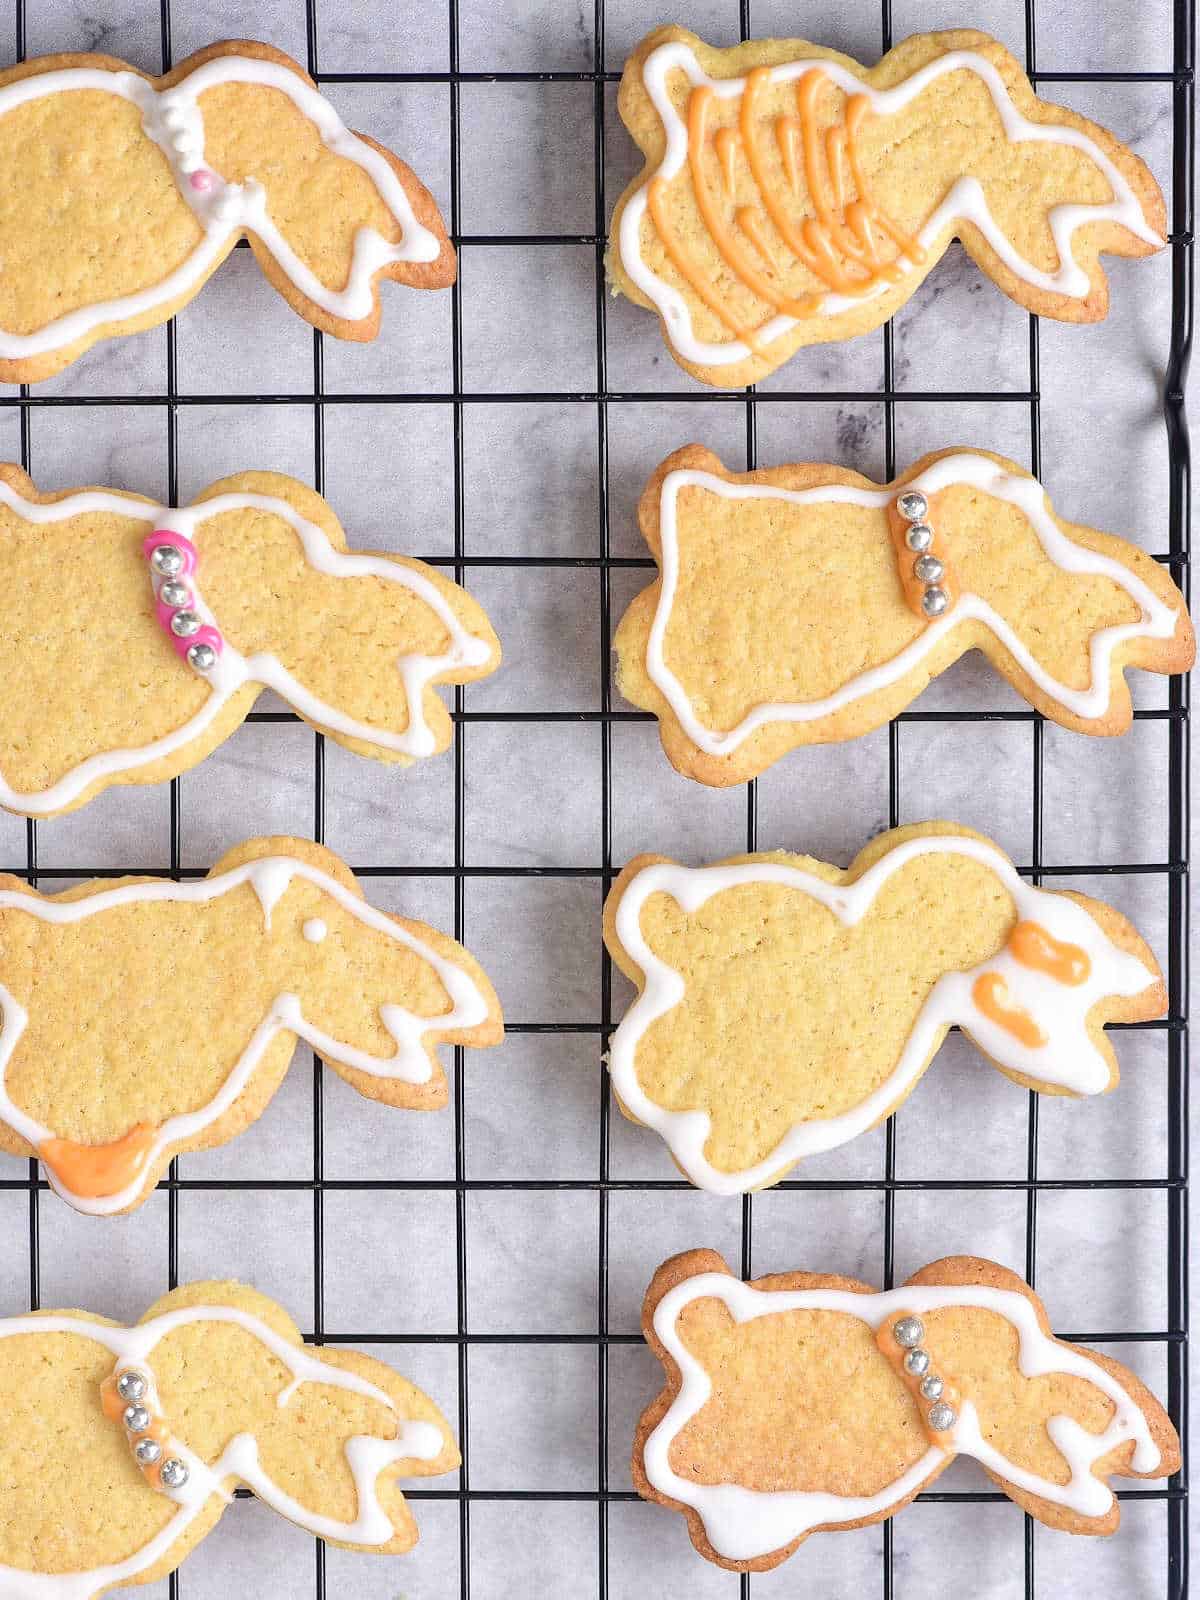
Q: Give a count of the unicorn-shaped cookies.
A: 0